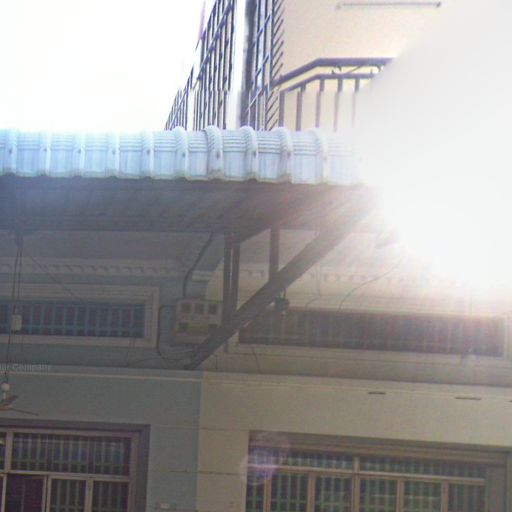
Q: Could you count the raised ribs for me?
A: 10